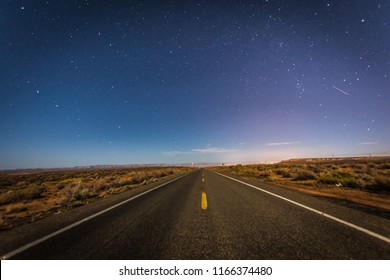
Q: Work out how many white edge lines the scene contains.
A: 2